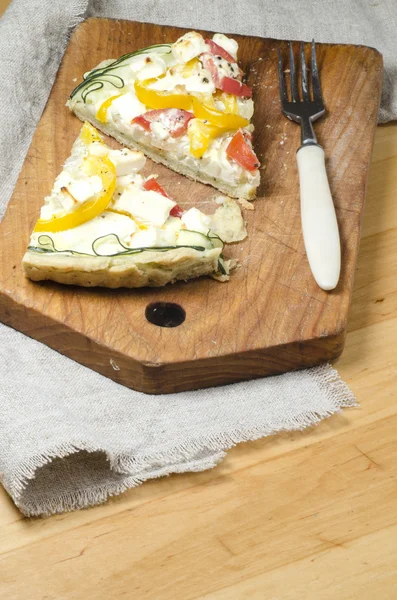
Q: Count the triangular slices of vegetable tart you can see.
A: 2